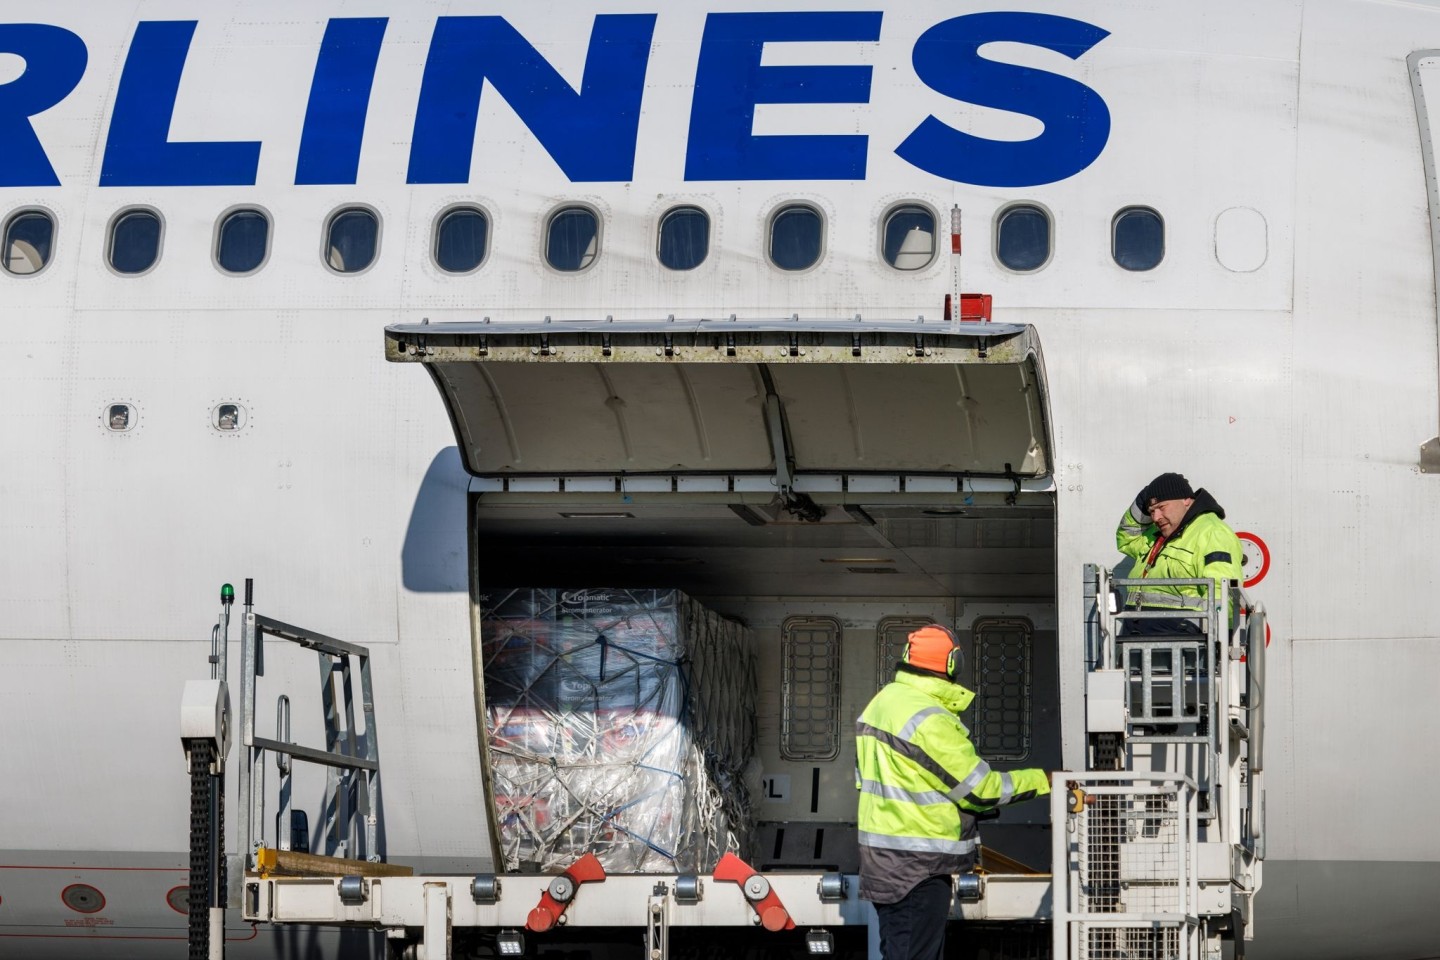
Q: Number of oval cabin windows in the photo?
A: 11